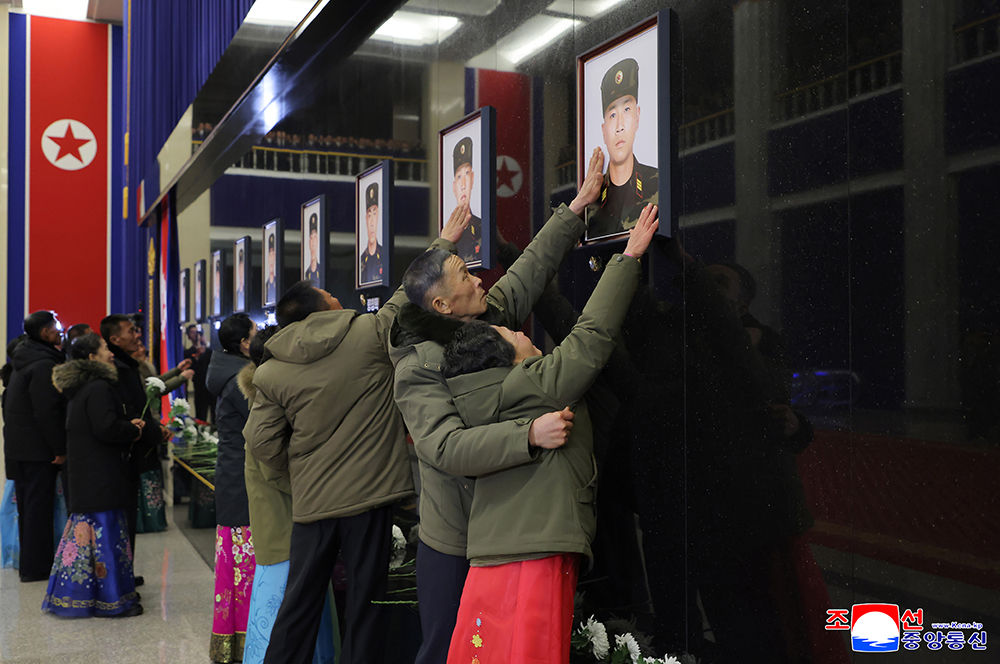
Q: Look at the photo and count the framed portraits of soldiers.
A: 9